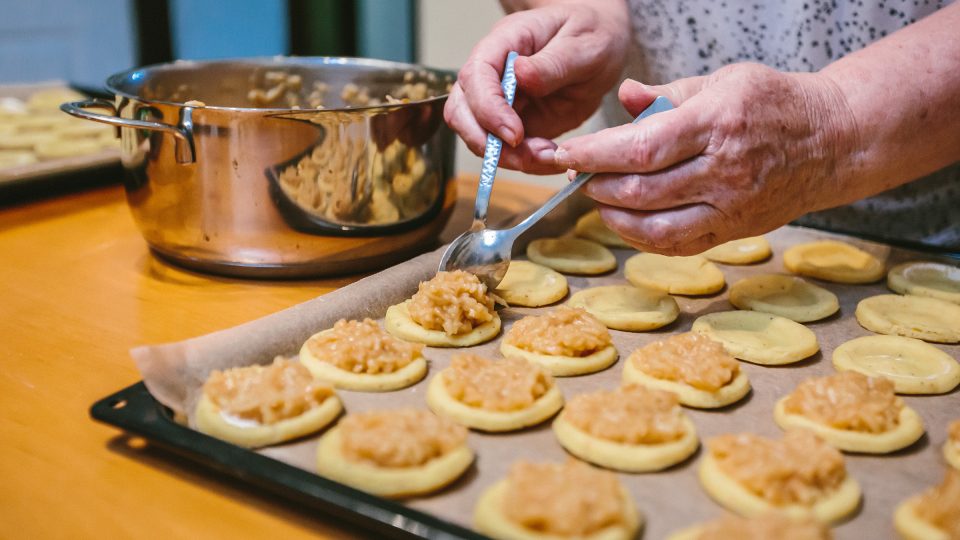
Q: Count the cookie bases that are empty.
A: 12